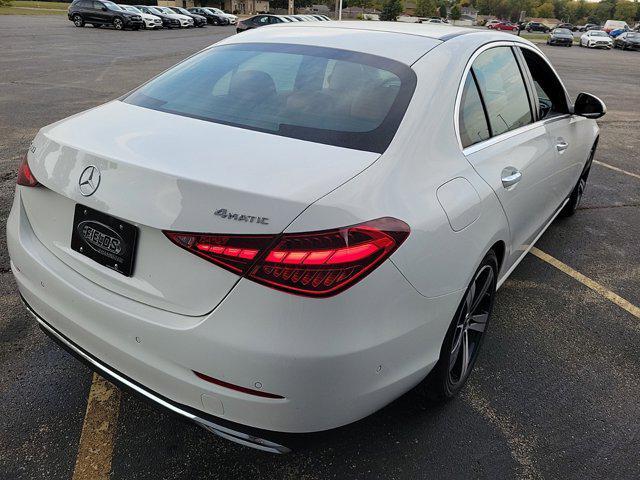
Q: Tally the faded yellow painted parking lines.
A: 3